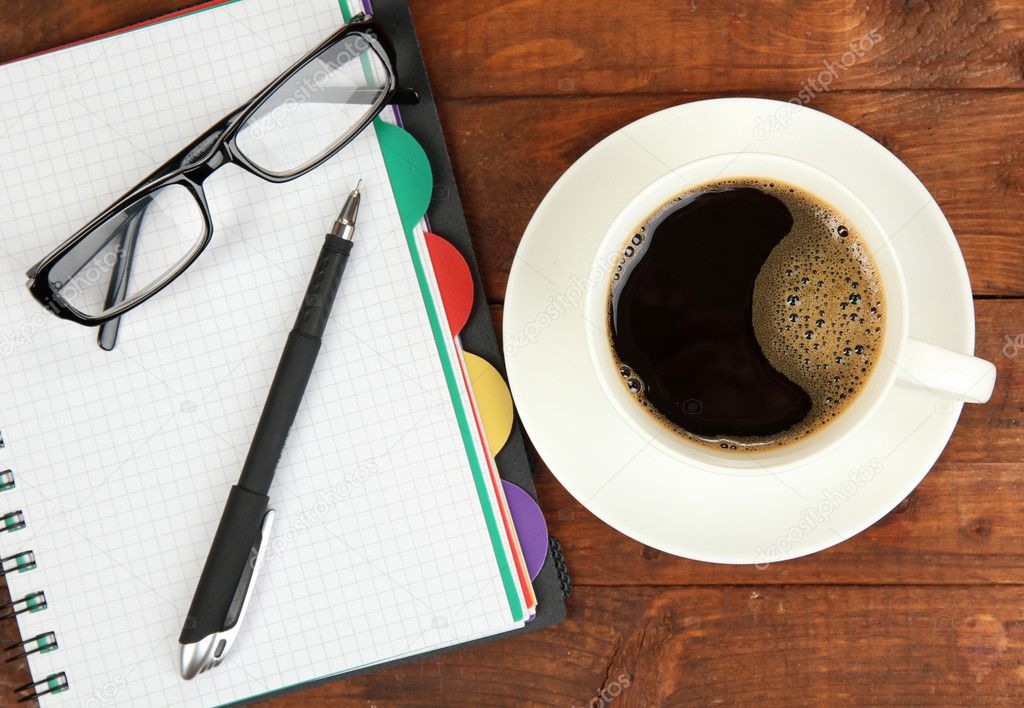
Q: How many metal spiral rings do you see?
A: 7